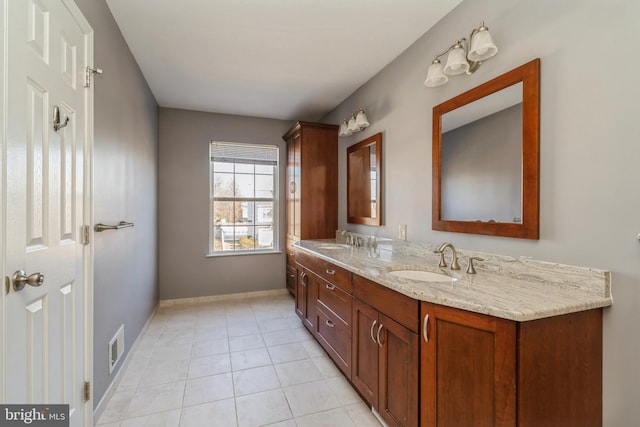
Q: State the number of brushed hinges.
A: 3